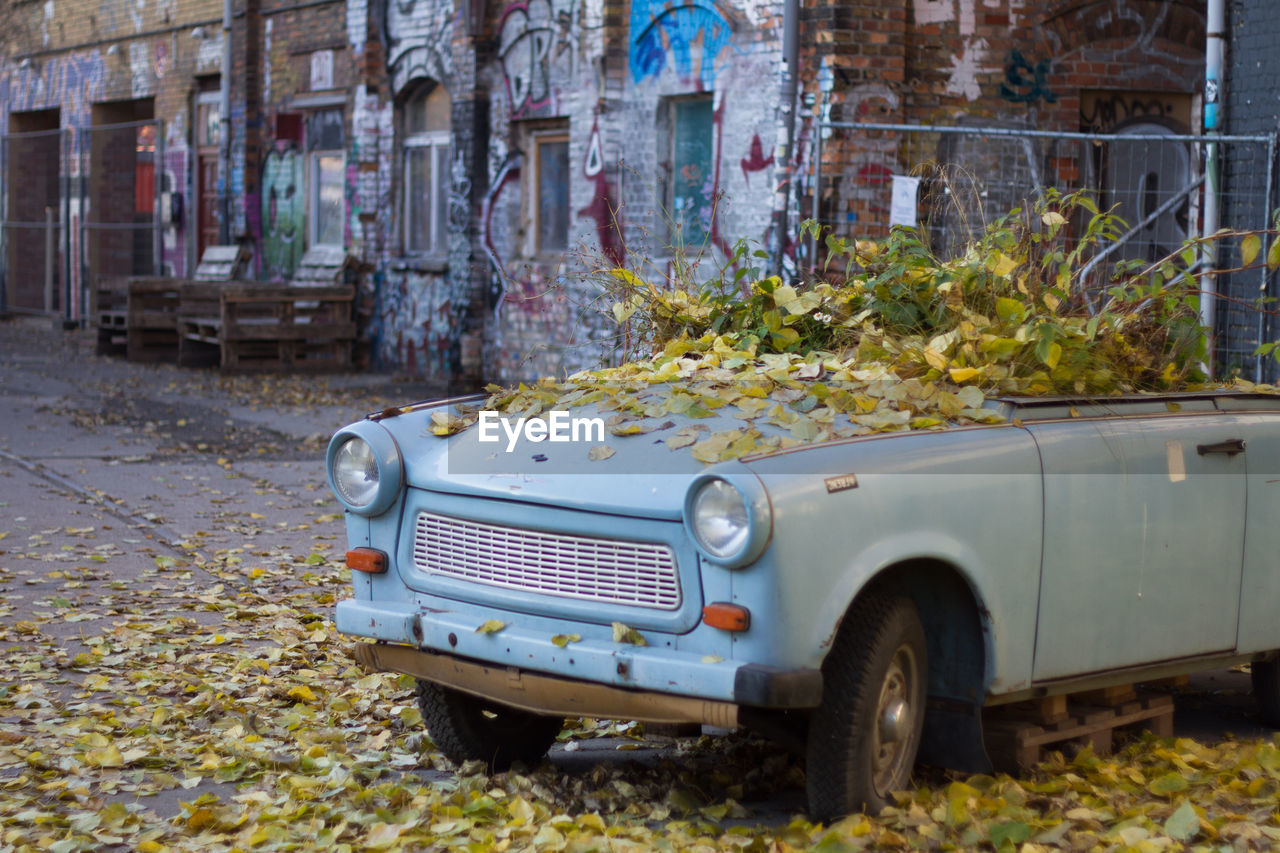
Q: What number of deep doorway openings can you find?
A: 2